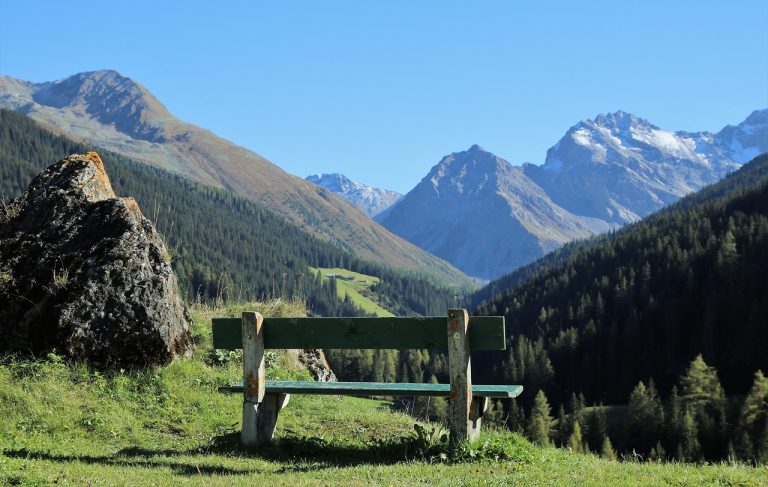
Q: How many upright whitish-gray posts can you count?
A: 2